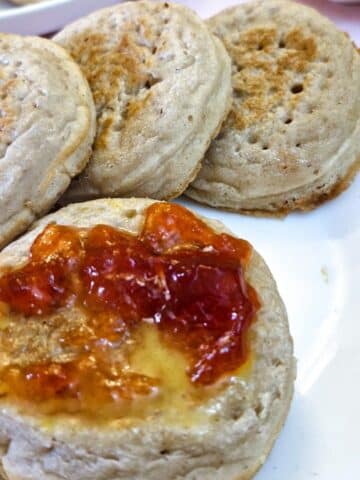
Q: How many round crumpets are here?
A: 4